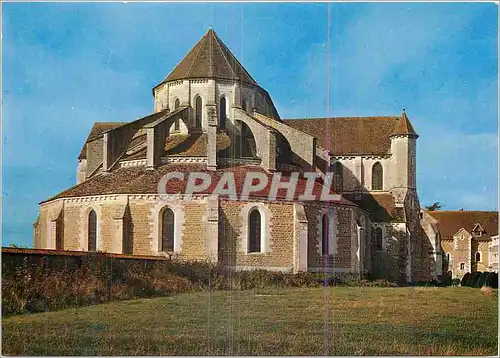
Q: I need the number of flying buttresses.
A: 5